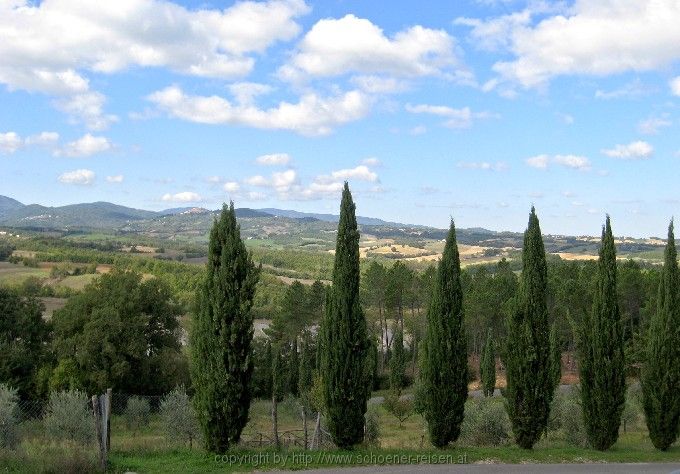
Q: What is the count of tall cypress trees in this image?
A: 6